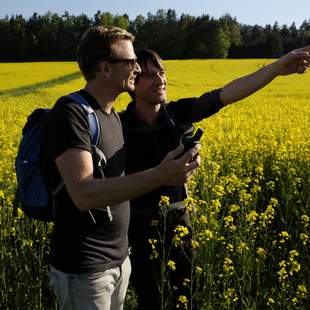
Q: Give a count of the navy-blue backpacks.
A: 1